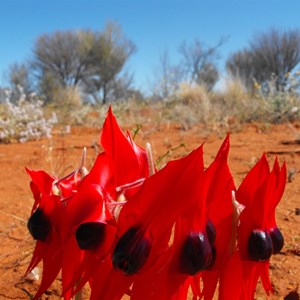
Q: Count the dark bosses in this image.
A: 7